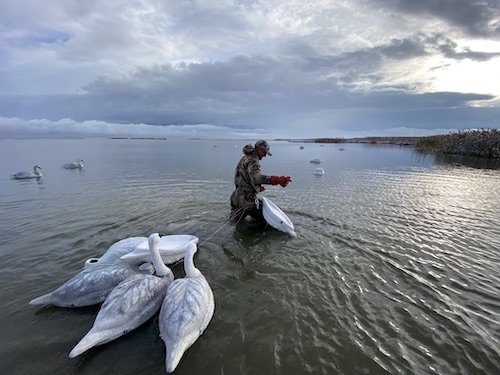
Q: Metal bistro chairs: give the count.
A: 0